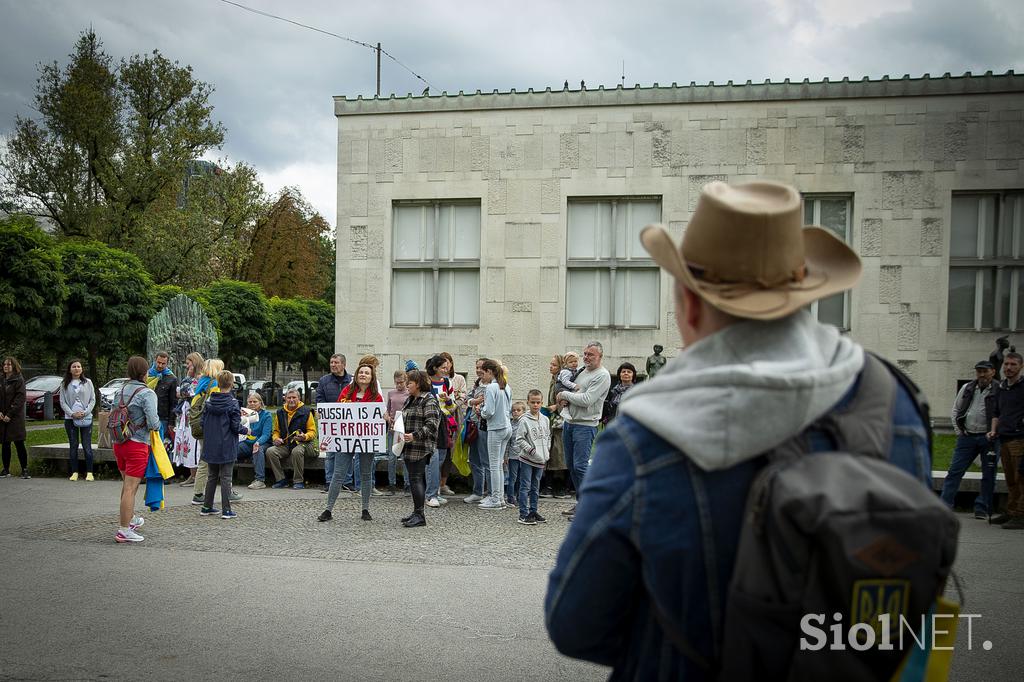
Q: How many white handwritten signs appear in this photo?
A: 1